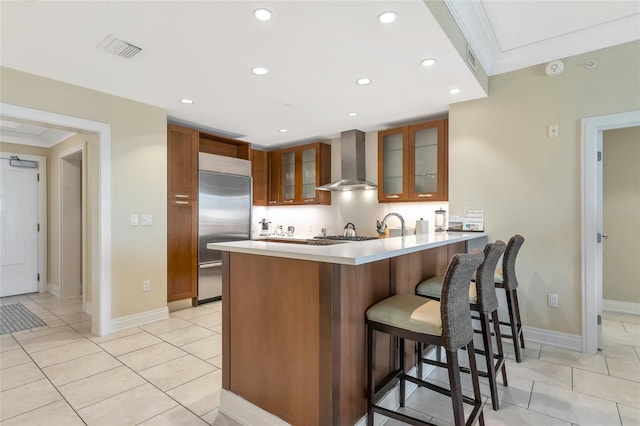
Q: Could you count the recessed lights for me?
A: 9